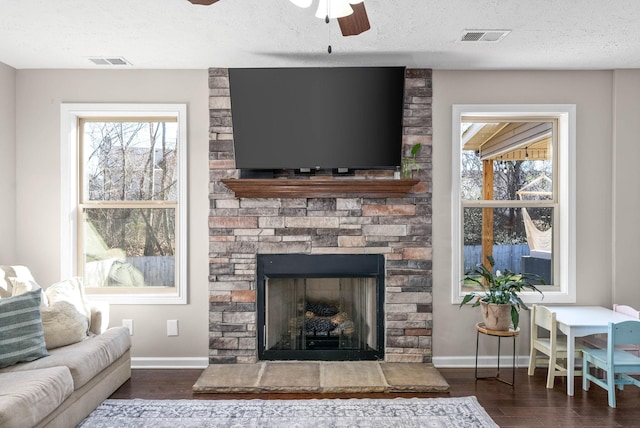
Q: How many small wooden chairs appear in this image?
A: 3